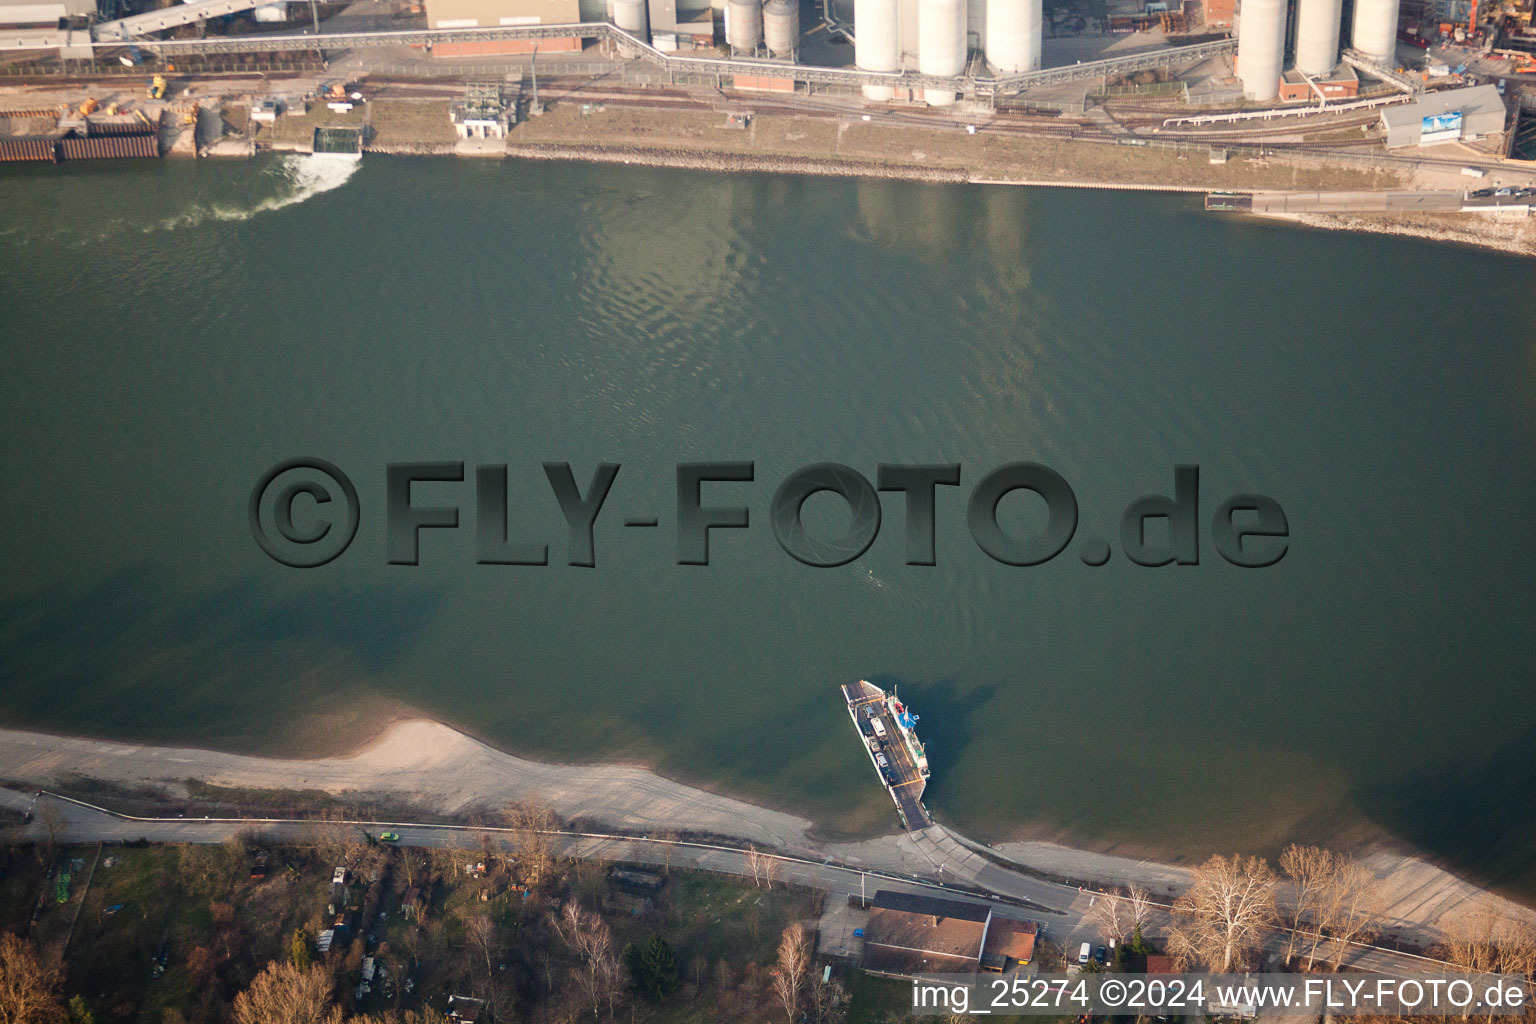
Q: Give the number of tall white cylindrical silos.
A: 6